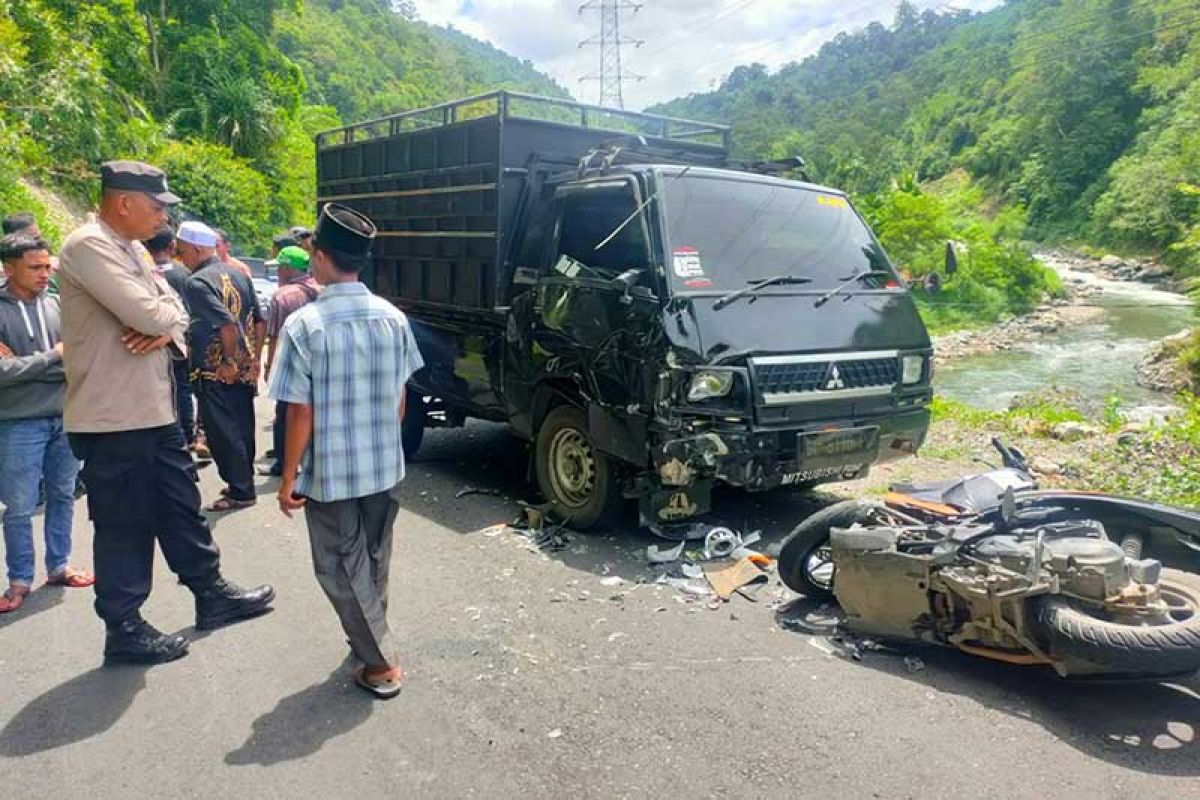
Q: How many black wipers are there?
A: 2